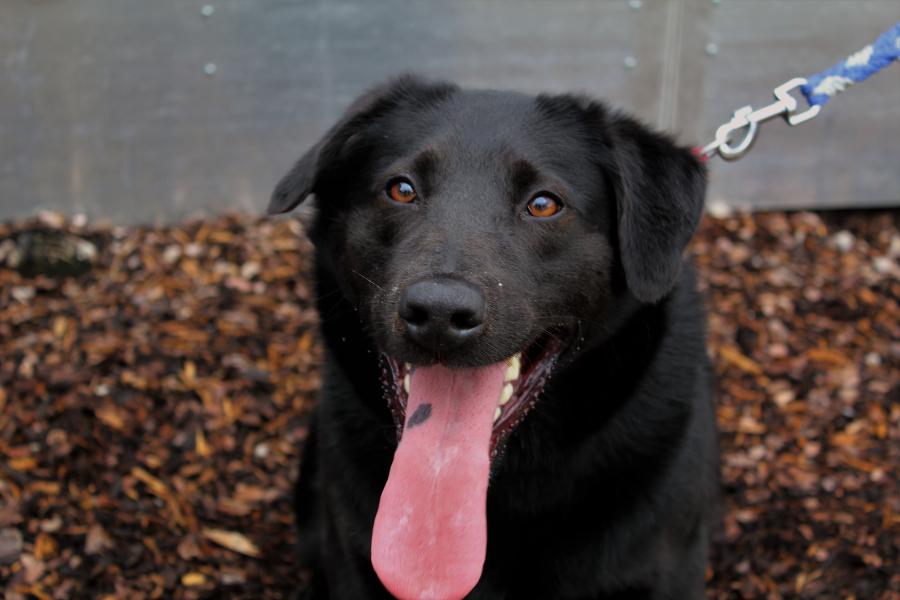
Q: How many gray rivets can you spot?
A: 6